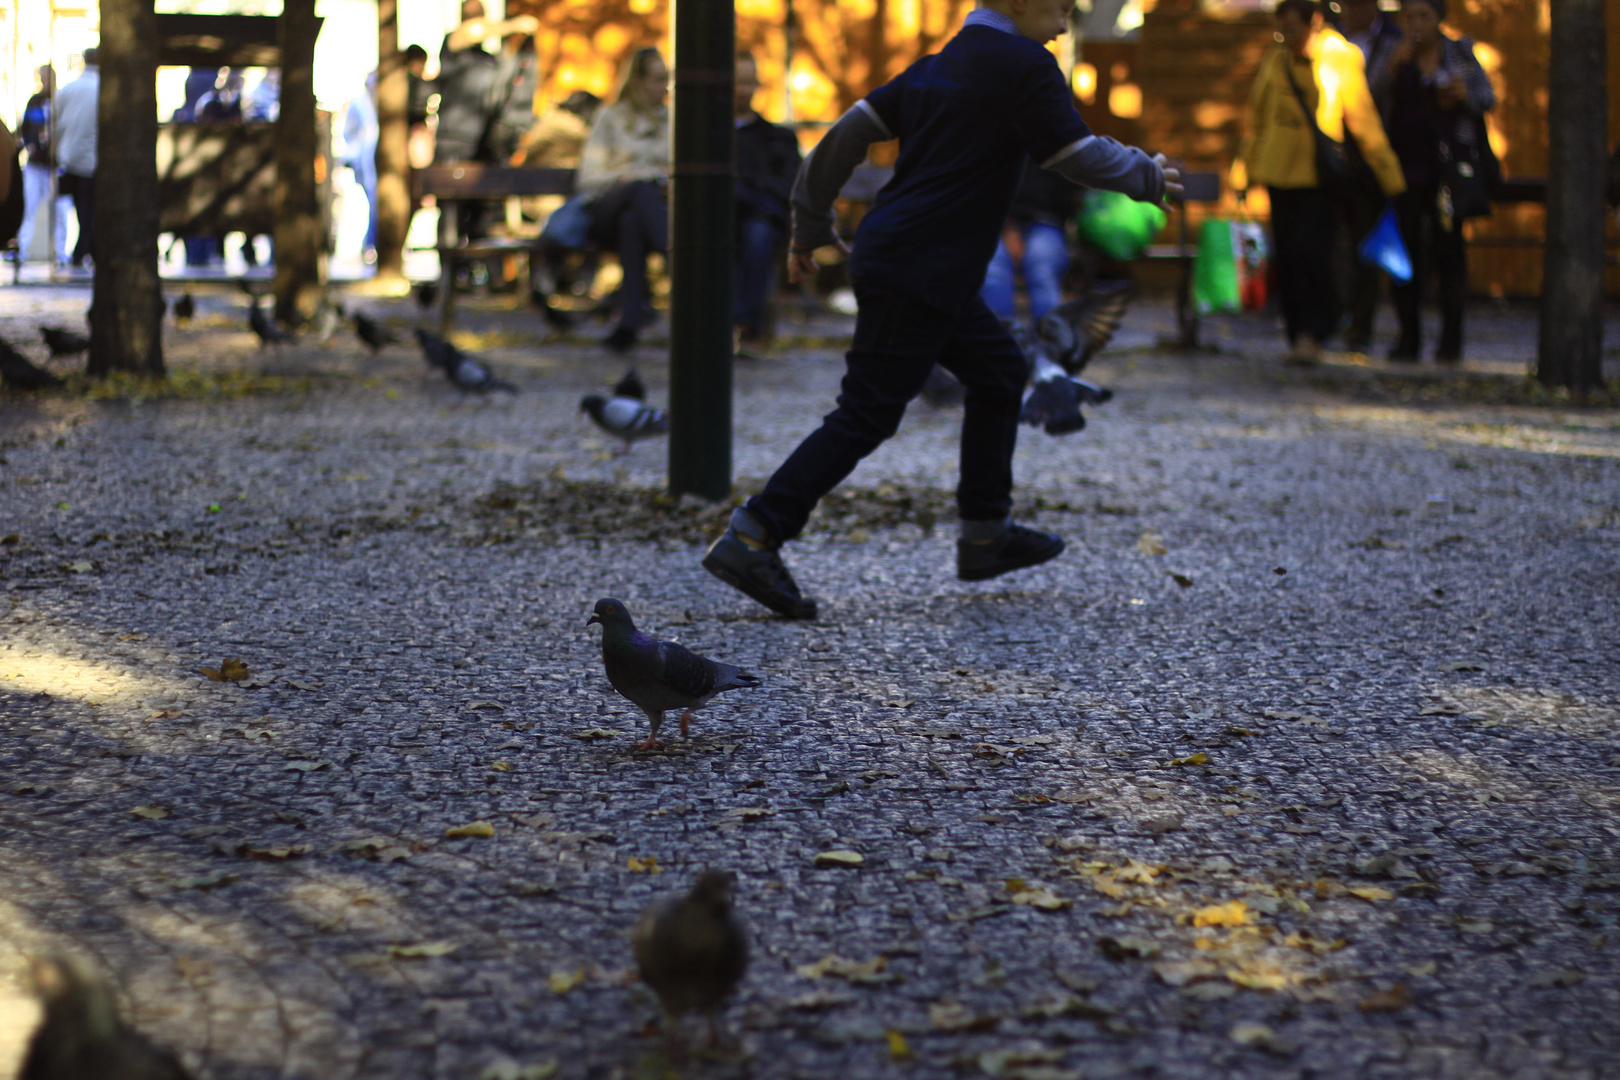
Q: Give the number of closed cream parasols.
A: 0